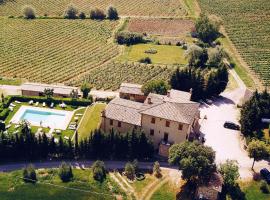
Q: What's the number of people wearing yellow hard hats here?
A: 0